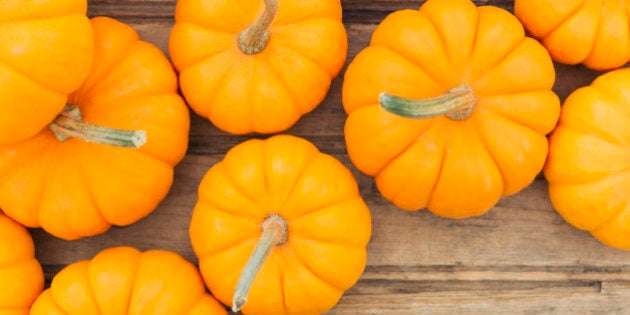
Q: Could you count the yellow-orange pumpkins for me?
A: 9